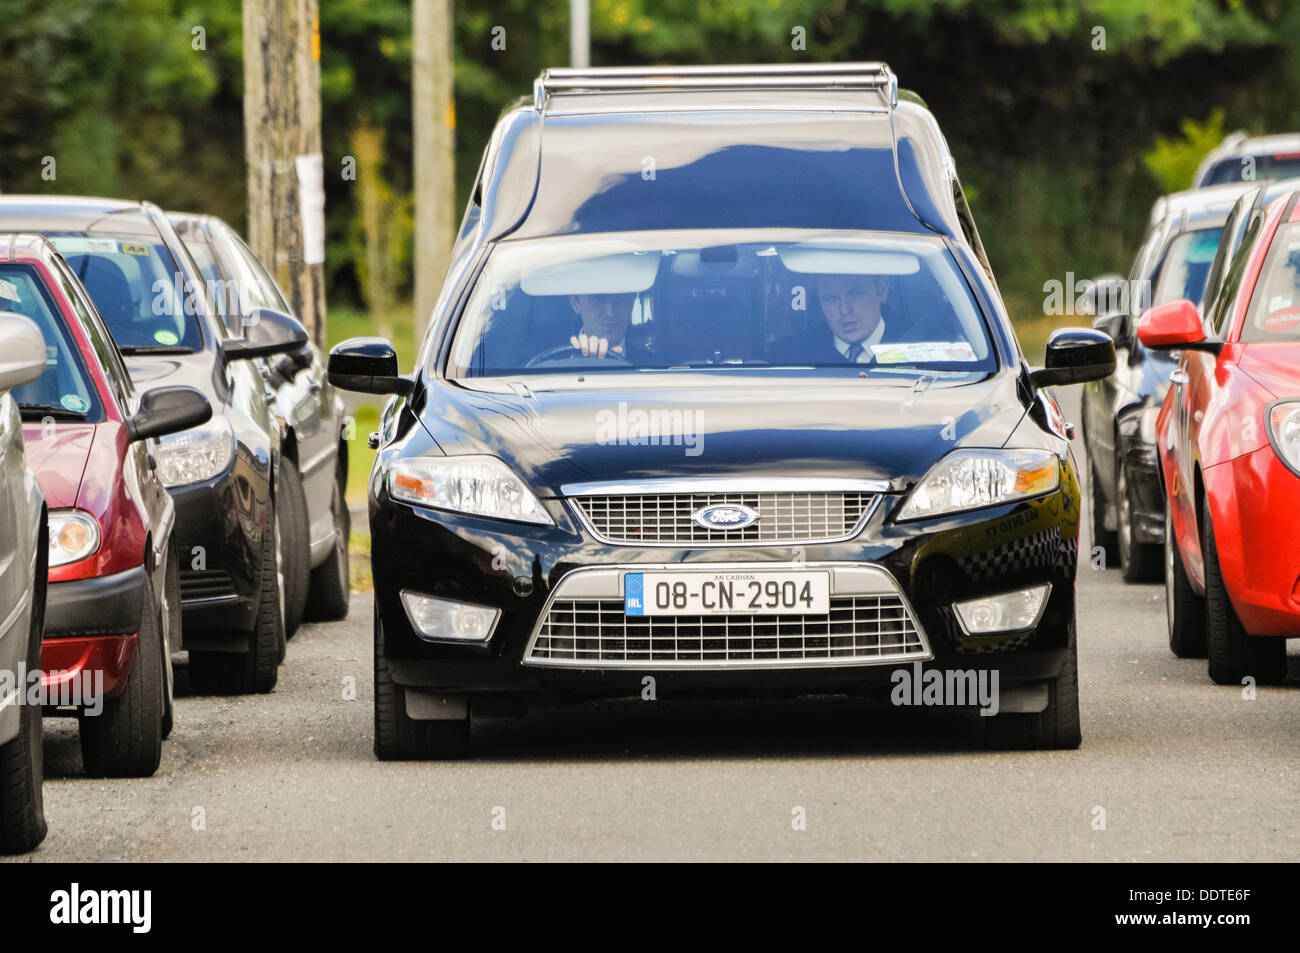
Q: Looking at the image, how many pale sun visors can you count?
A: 2